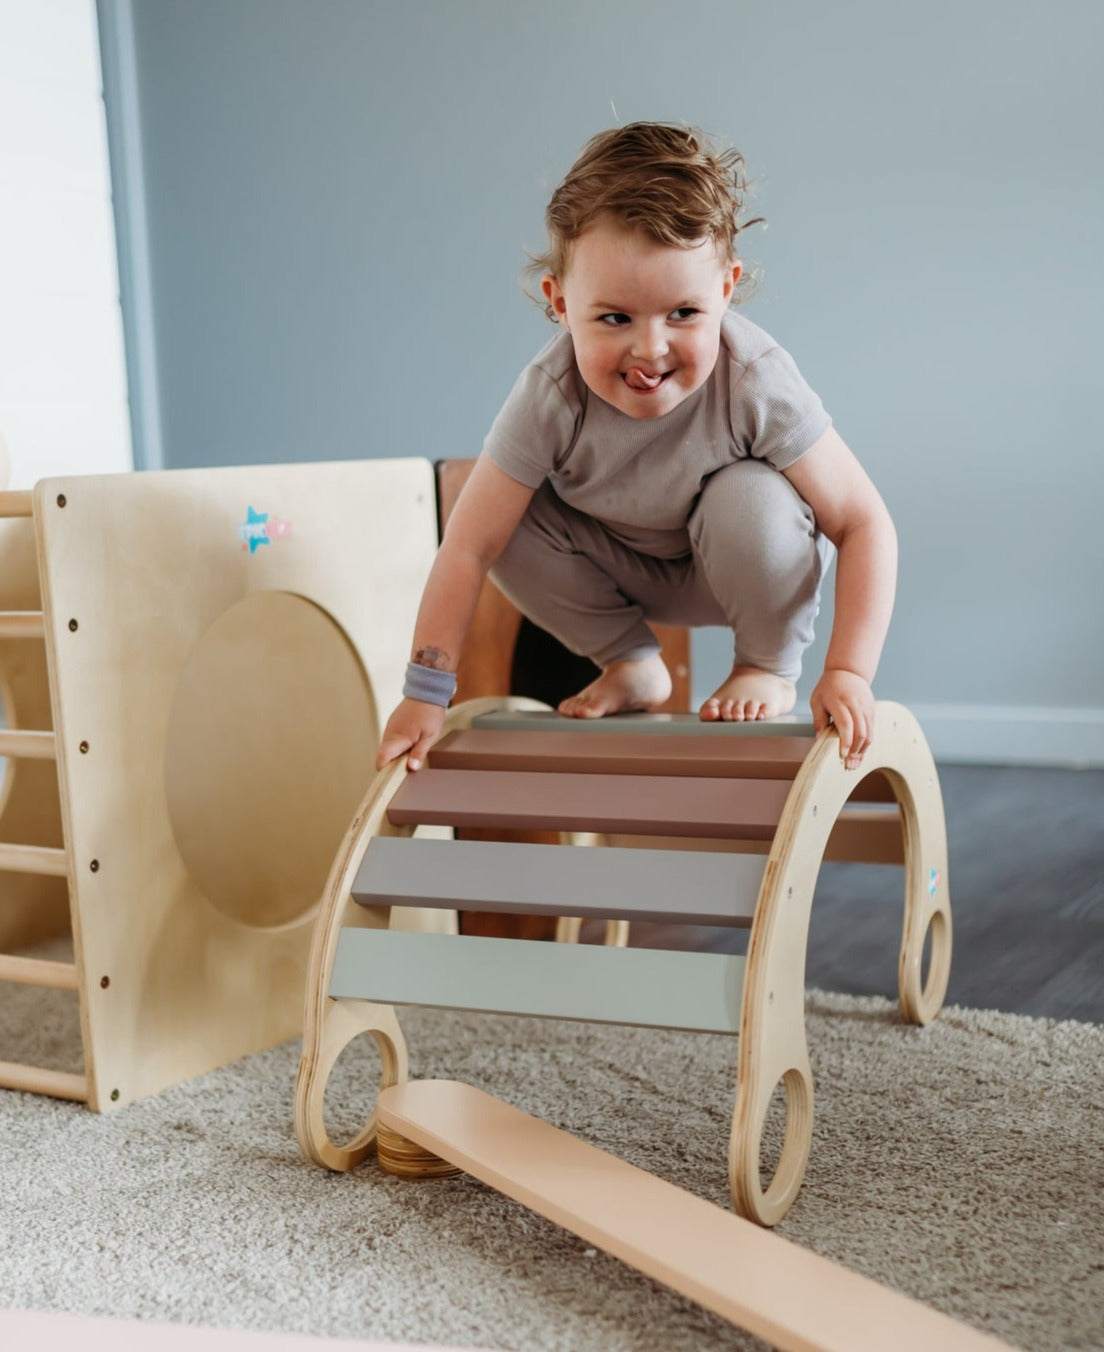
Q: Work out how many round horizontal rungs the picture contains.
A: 6